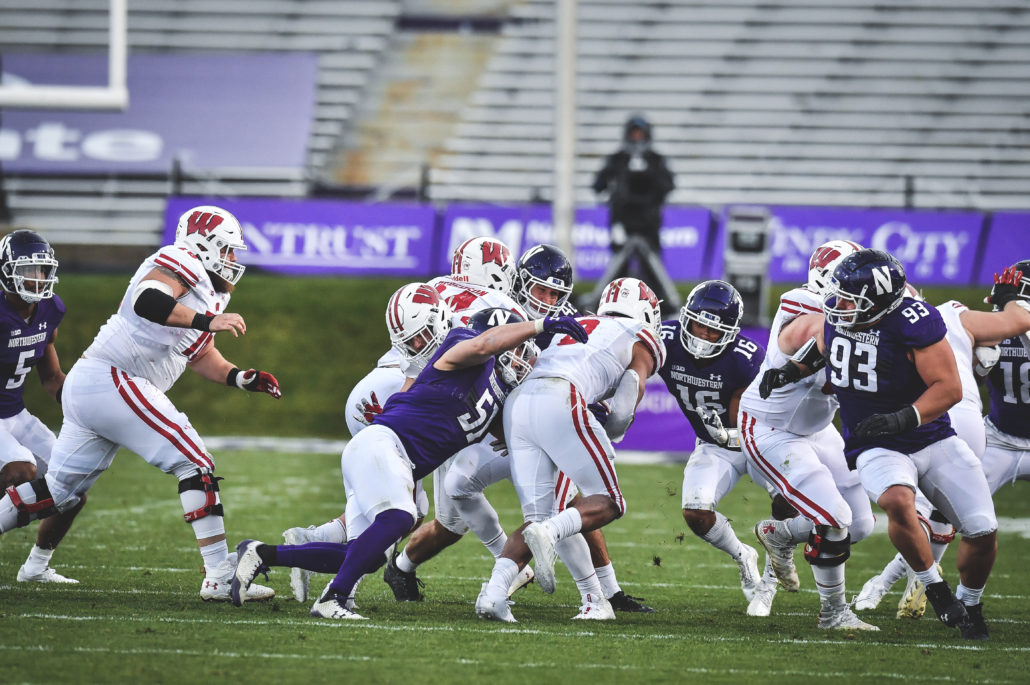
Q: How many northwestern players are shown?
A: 6